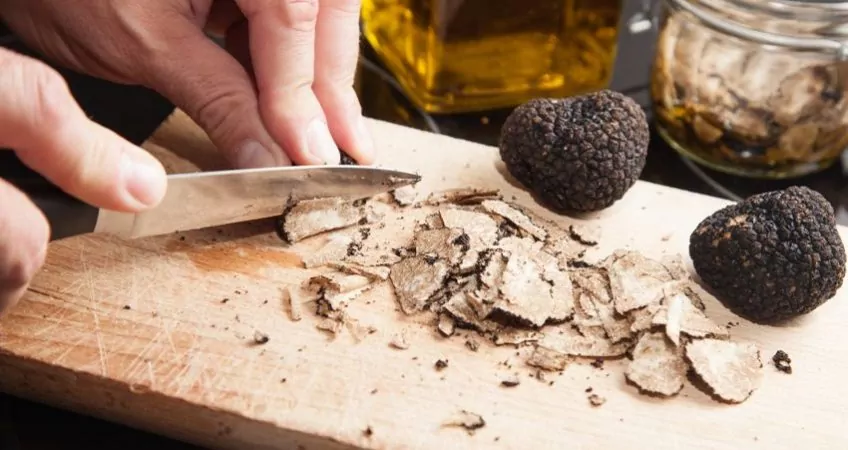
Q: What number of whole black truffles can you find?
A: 2